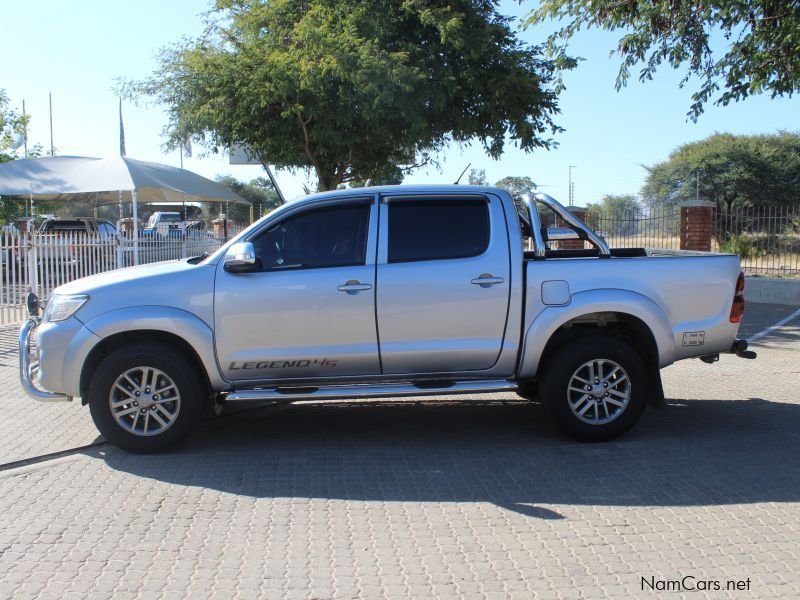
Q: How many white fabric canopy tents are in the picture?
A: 1